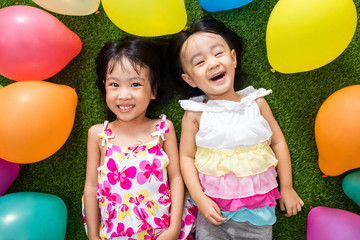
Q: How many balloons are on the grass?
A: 11